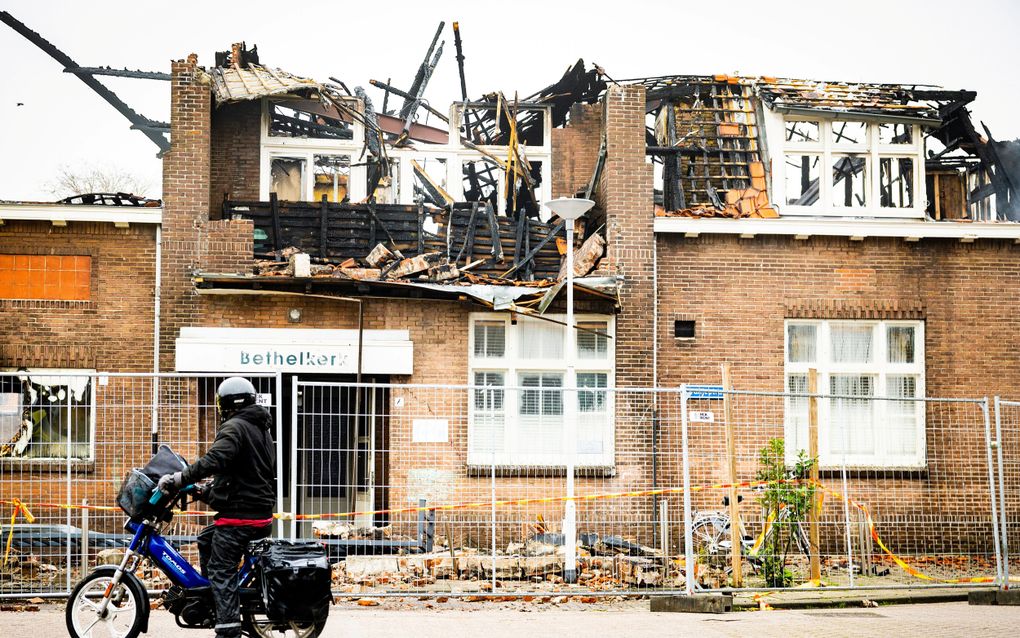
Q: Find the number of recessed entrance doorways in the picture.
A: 1